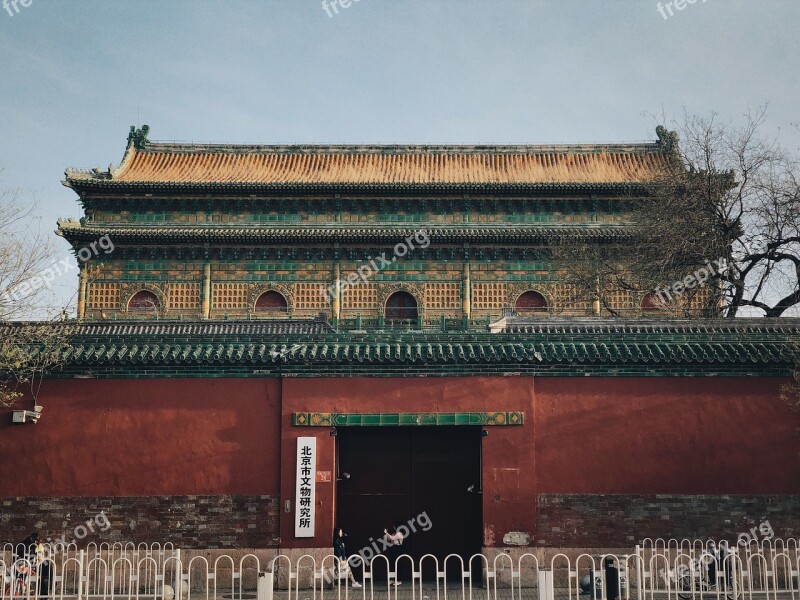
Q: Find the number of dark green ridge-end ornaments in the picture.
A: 2